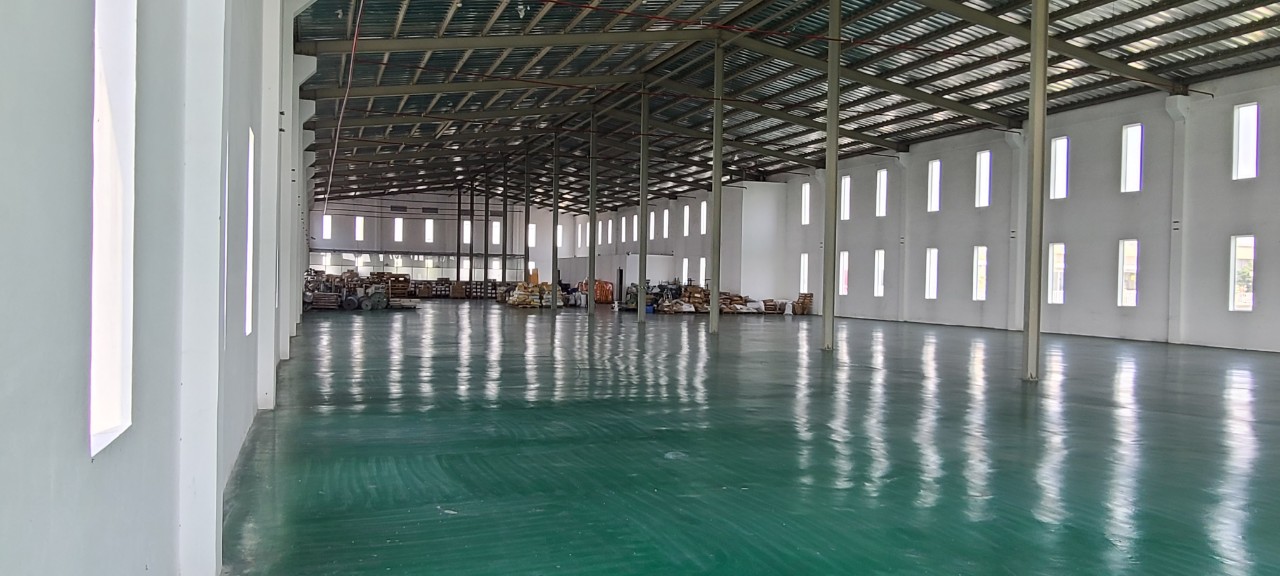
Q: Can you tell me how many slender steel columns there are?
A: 11